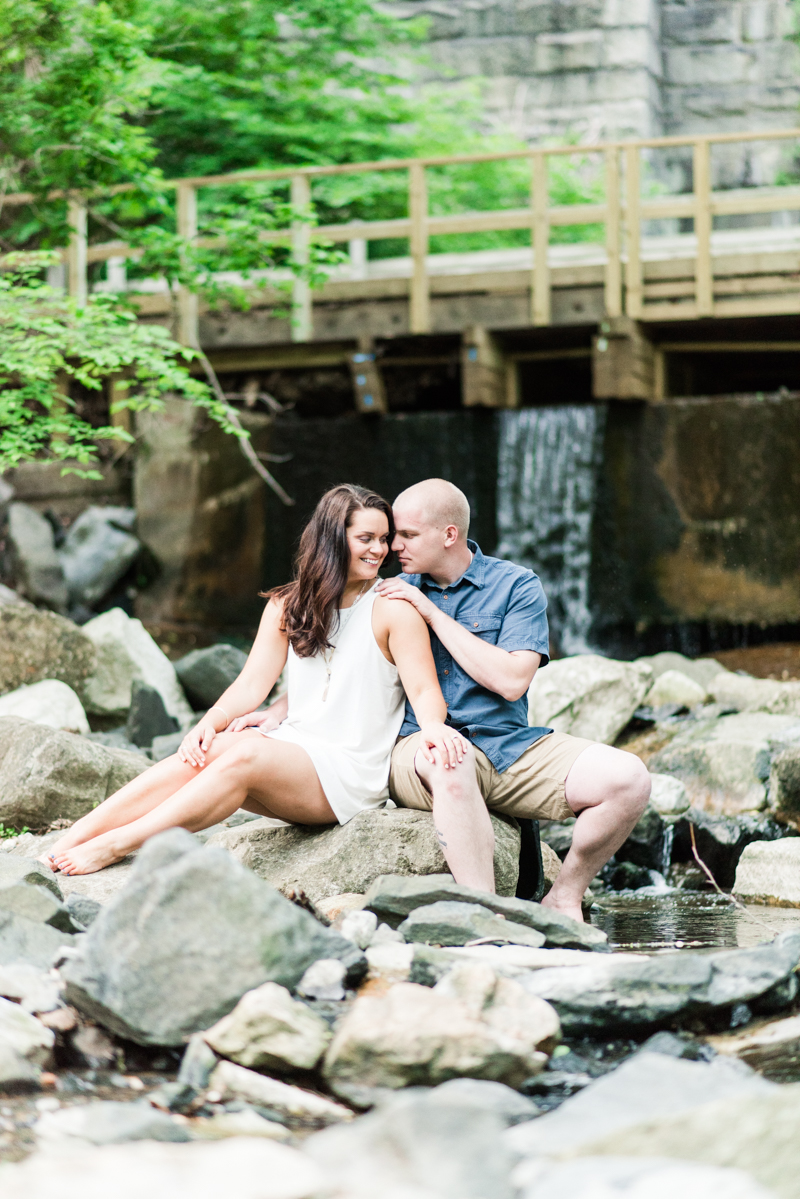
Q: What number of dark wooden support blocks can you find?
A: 3